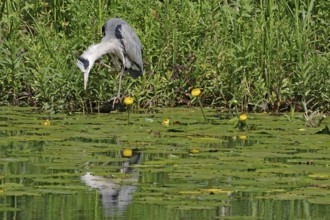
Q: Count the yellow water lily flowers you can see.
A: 5